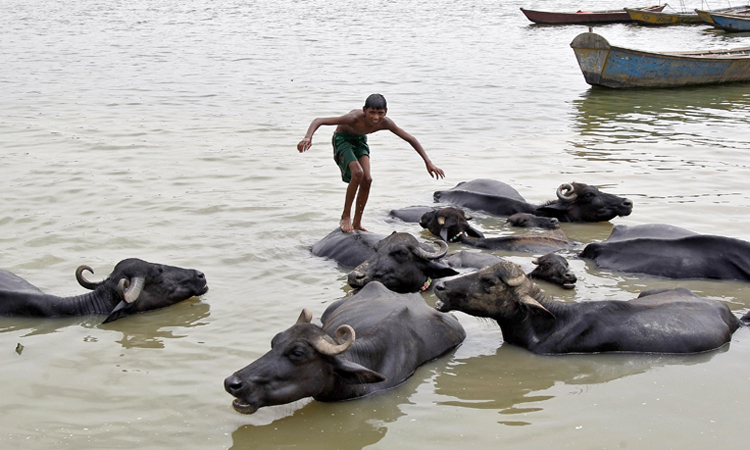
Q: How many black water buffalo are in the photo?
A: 9